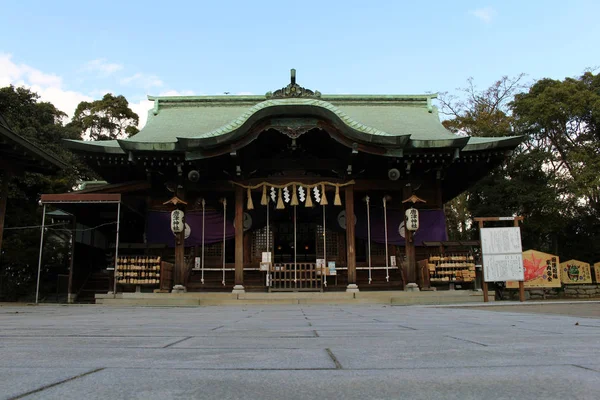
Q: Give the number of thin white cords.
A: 7